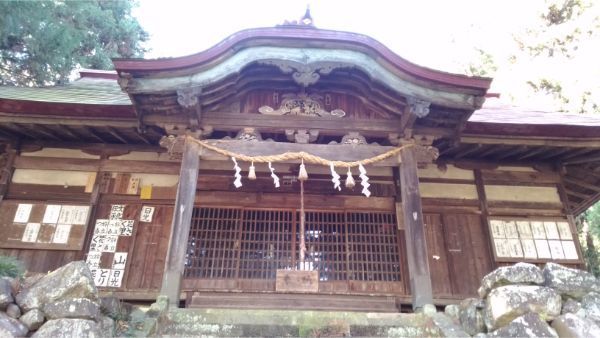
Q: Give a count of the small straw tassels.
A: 3